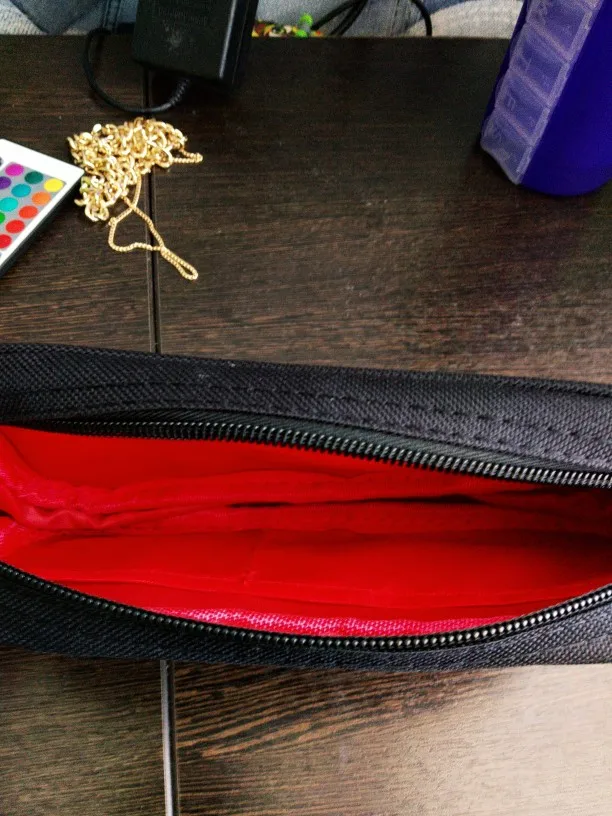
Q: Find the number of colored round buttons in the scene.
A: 11